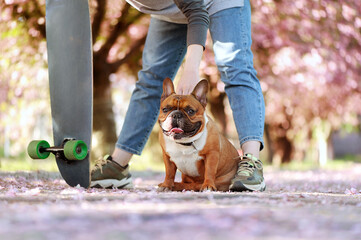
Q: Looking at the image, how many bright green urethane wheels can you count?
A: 2